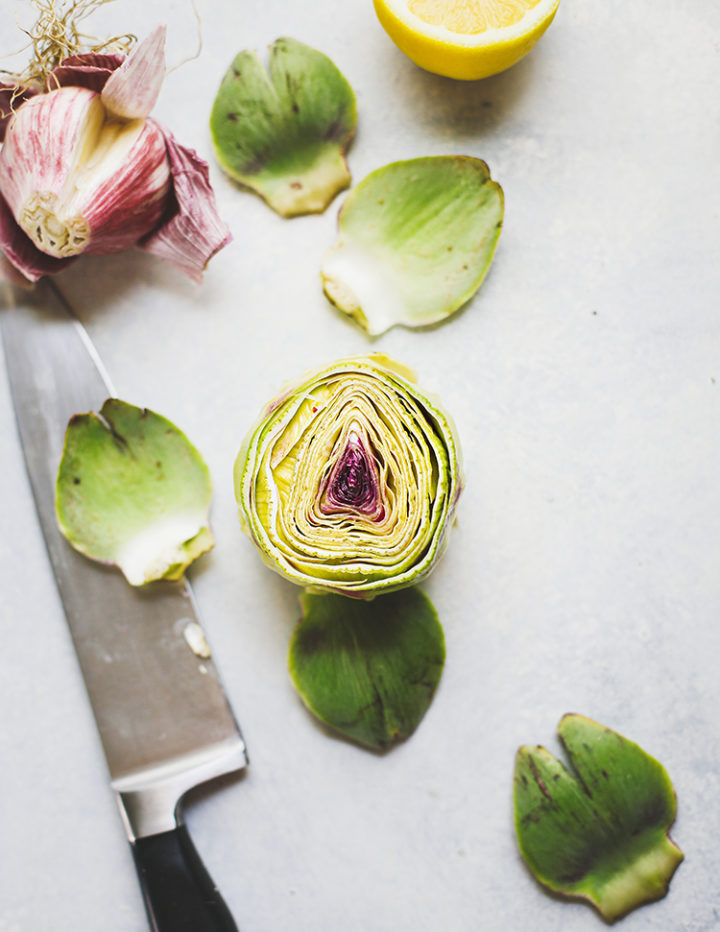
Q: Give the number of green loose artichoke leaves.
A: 5